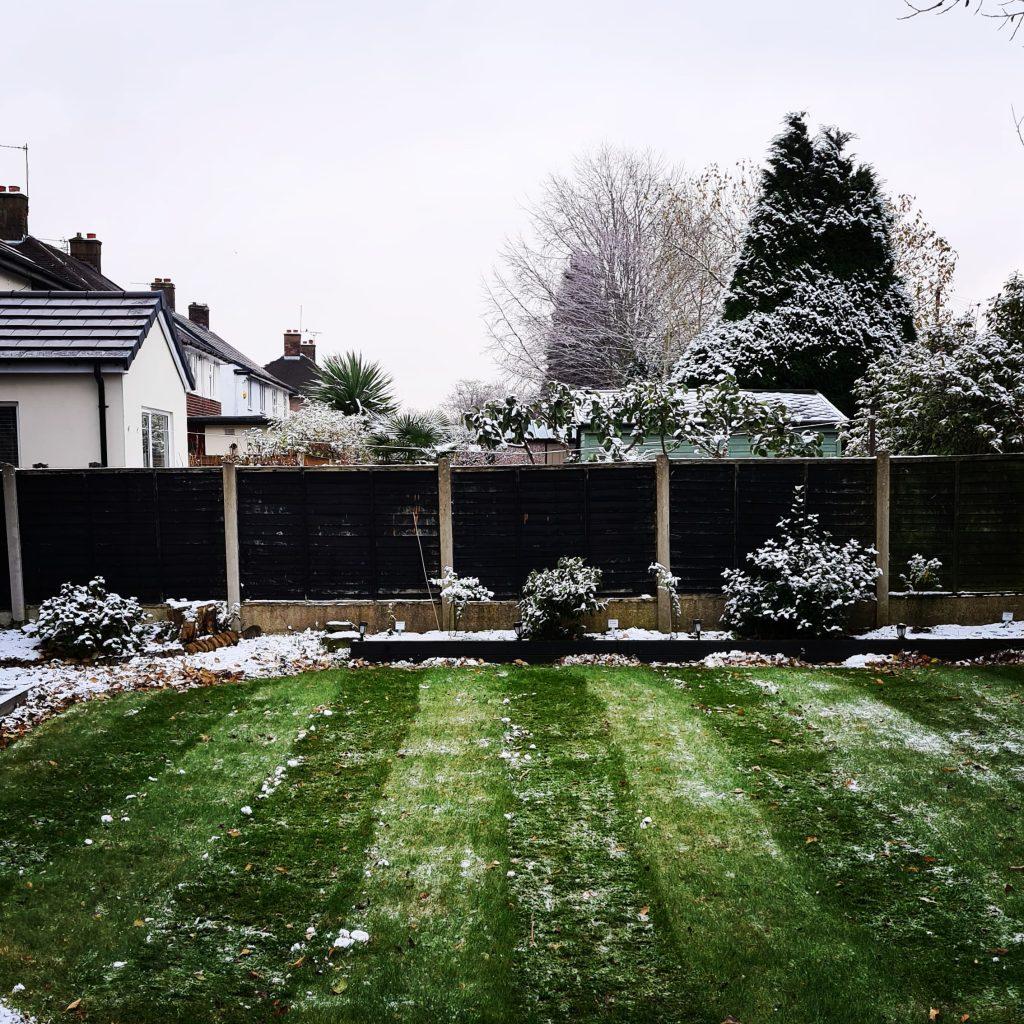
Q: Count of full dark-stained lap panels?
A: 4